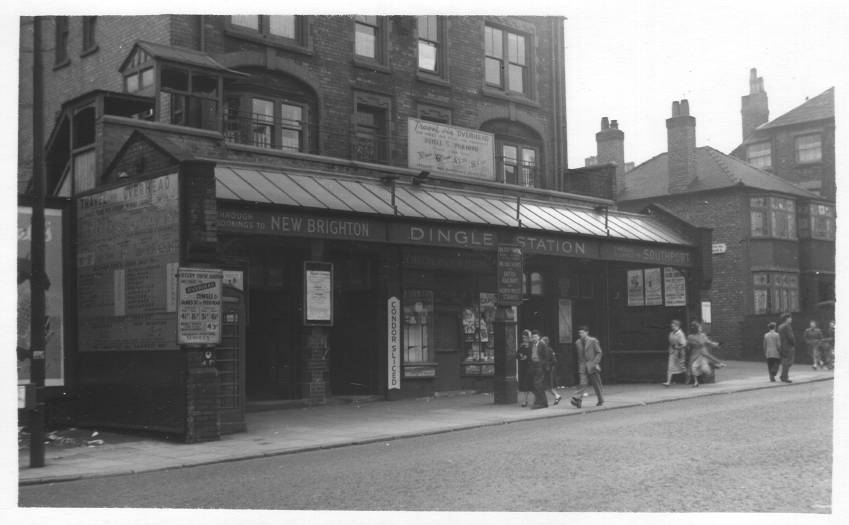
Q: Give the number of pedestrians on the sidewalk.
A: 10